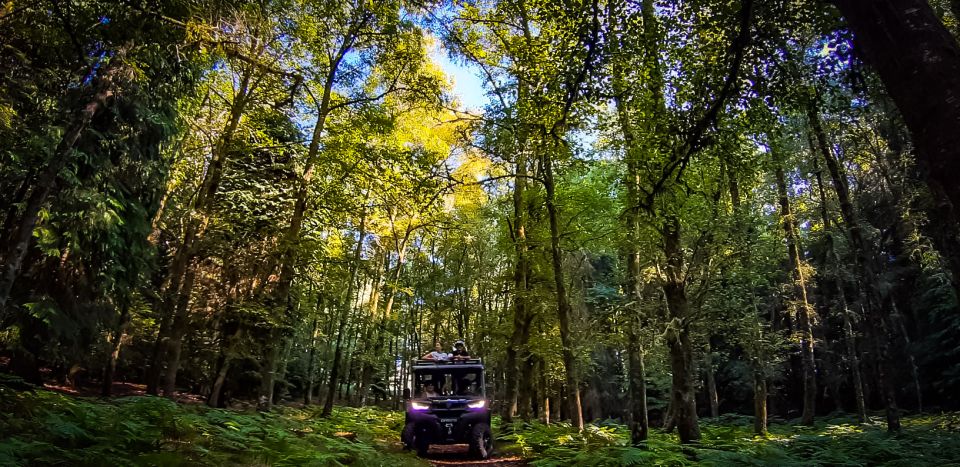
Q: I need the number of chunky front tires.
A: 2